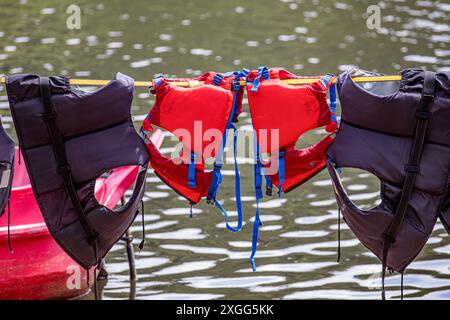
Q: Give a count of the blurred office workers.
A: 0